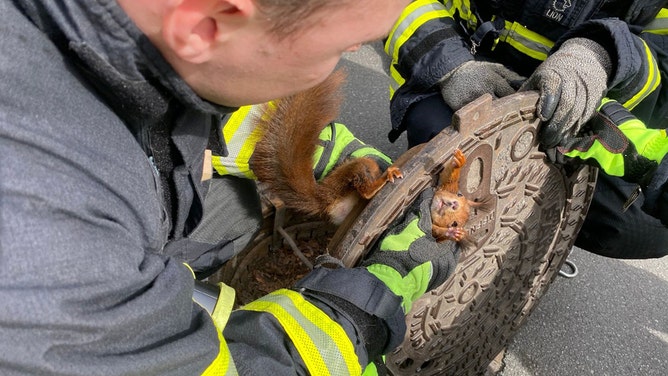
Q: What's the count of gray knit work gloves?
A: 2